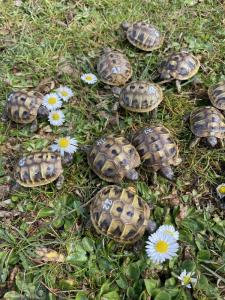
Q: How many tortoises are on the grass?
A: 11